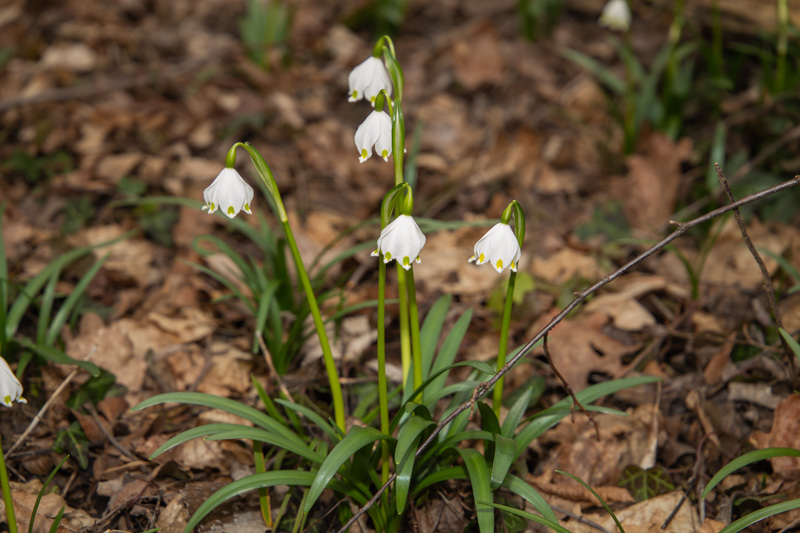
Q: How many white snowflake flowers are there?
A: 7